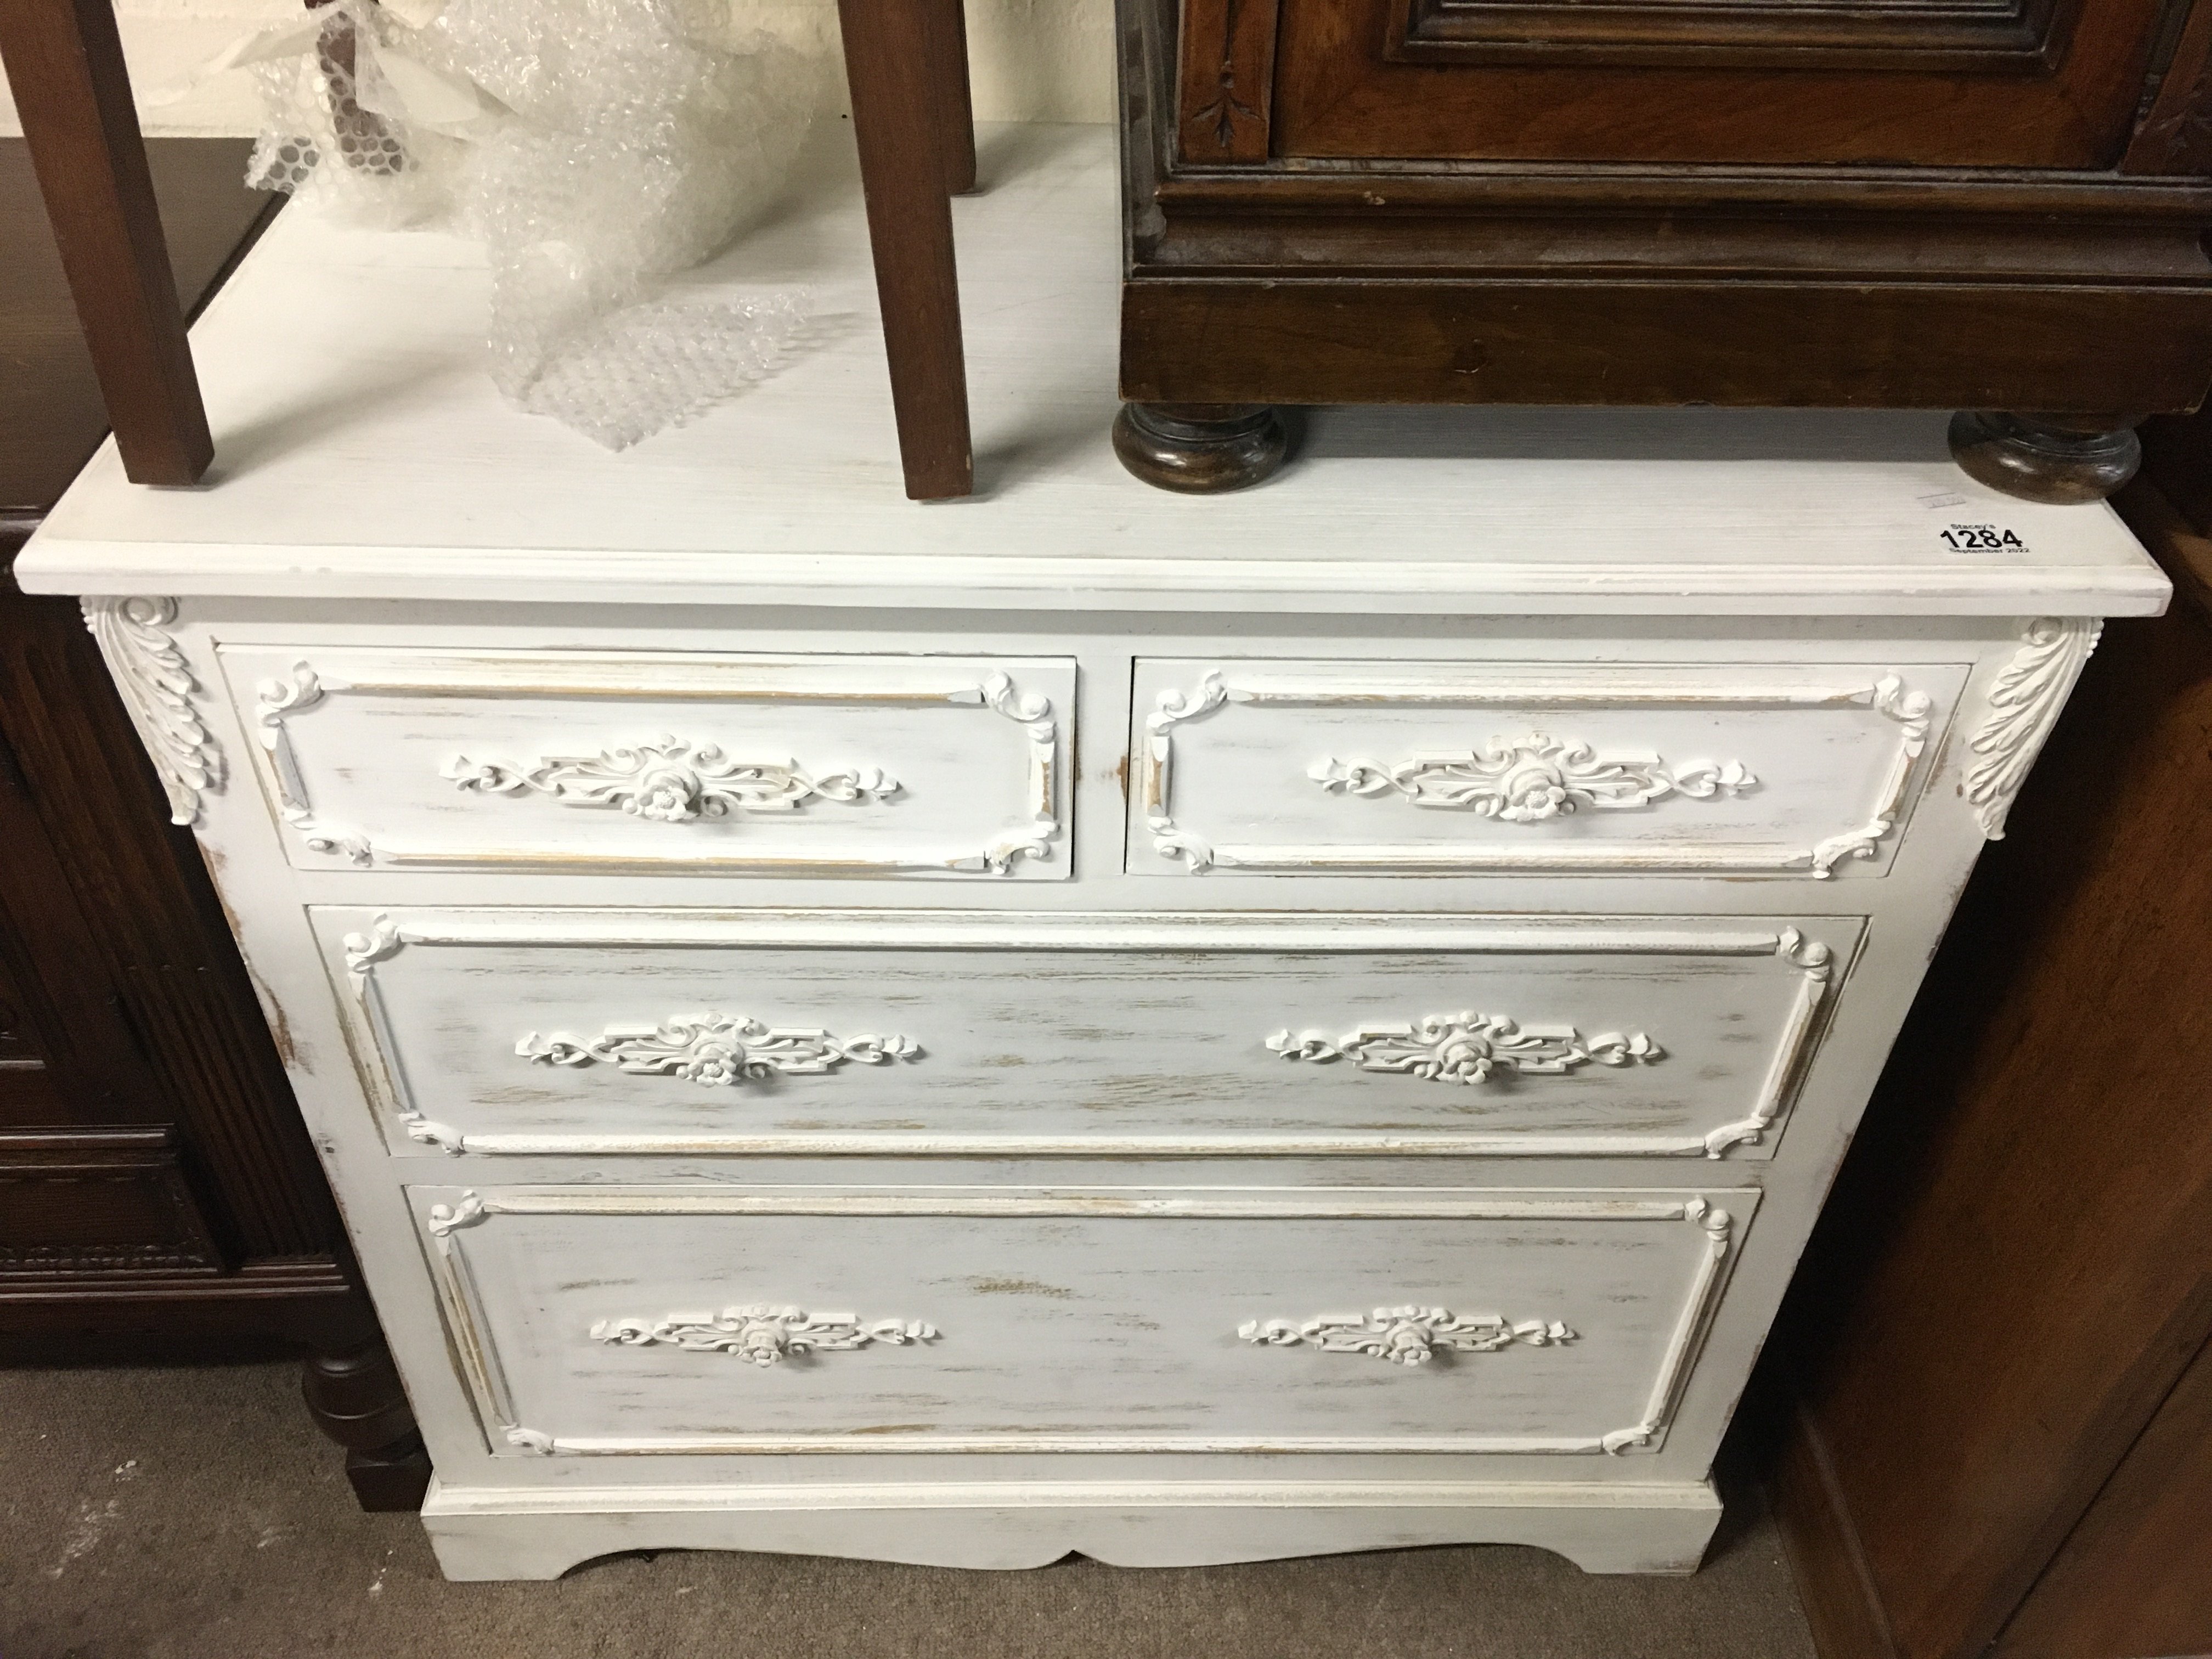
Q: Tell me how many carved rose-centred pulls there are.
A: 6